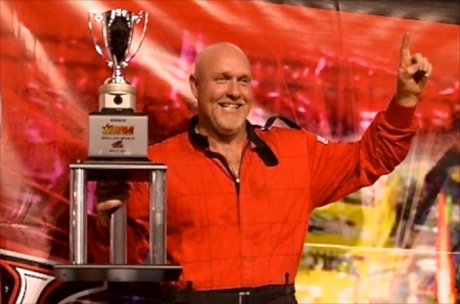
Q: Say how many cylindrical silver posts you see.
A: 3